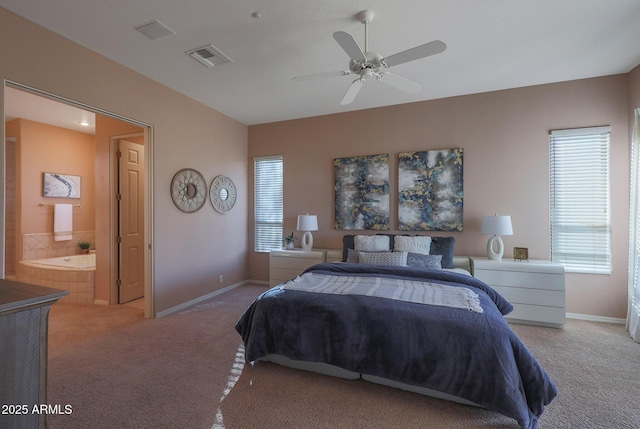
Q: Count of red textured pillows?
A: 0